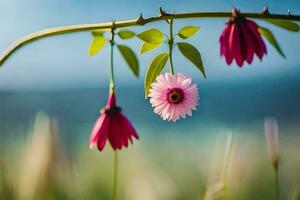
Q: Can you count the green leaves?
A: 11